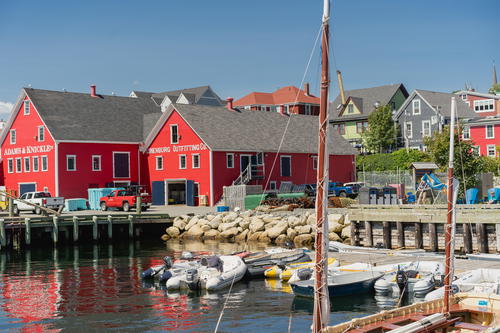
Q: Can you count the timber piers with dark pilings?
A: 2